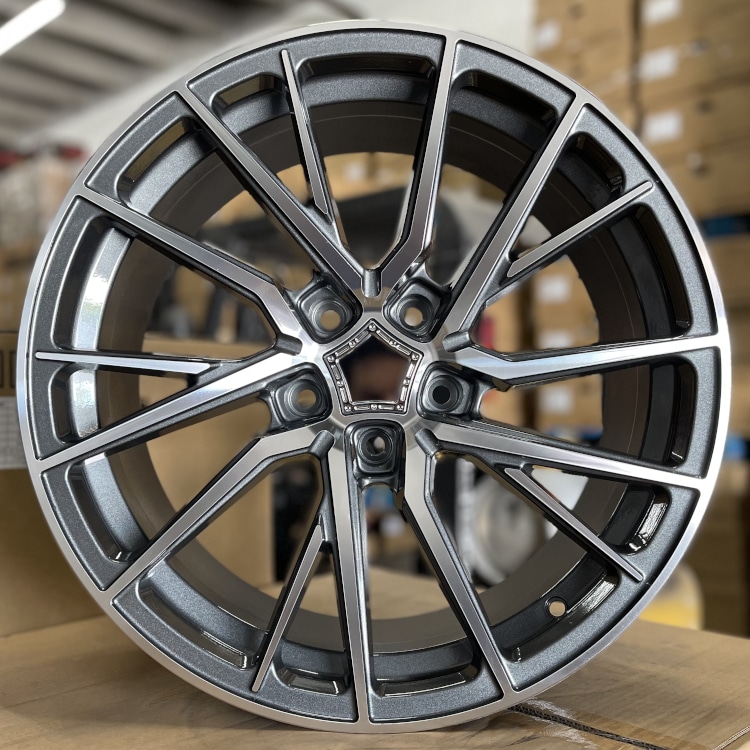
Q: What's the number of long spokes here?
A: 10